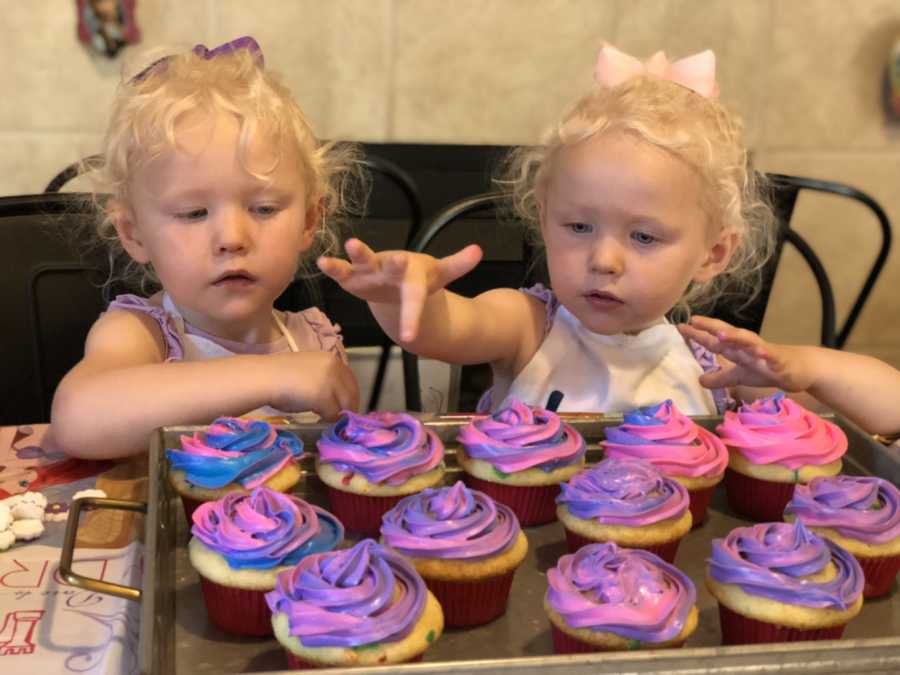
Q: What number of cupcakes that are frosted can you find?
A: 12